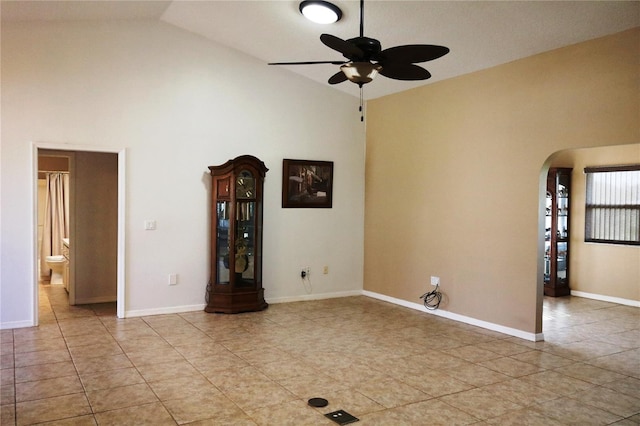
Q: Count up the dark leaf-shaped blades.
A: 5